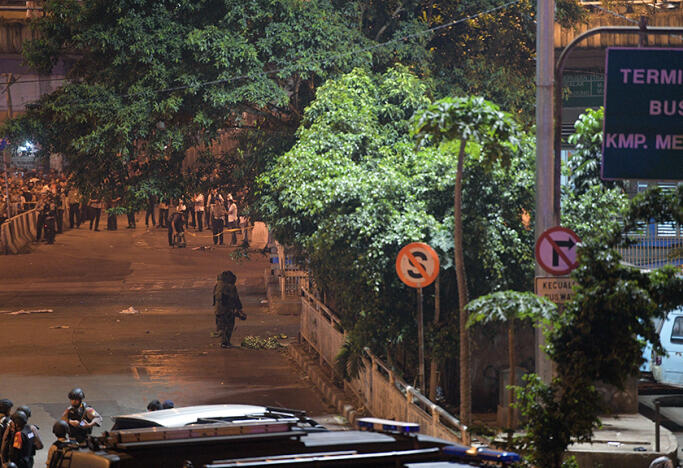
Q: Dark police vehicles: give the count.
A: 2